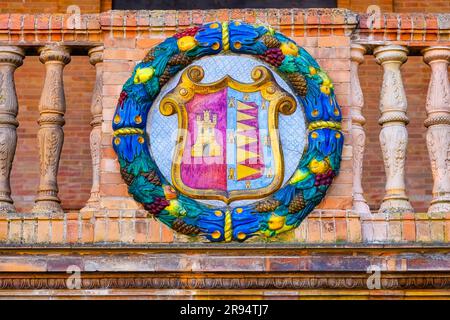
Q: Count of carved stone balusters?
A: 6